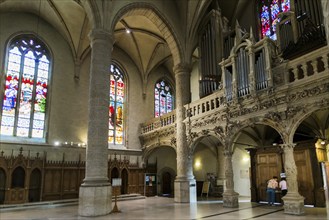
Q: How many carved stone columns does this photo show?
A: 4